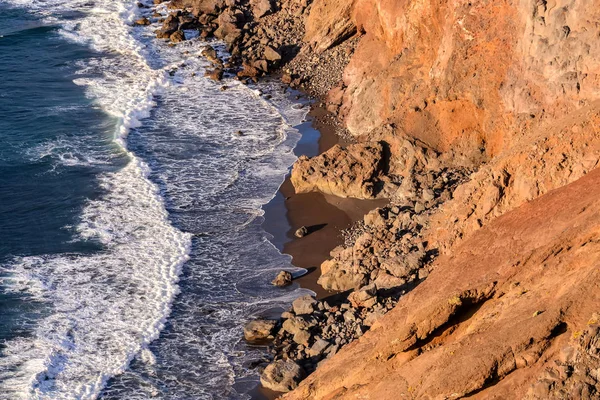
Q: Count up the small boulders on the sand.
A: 2